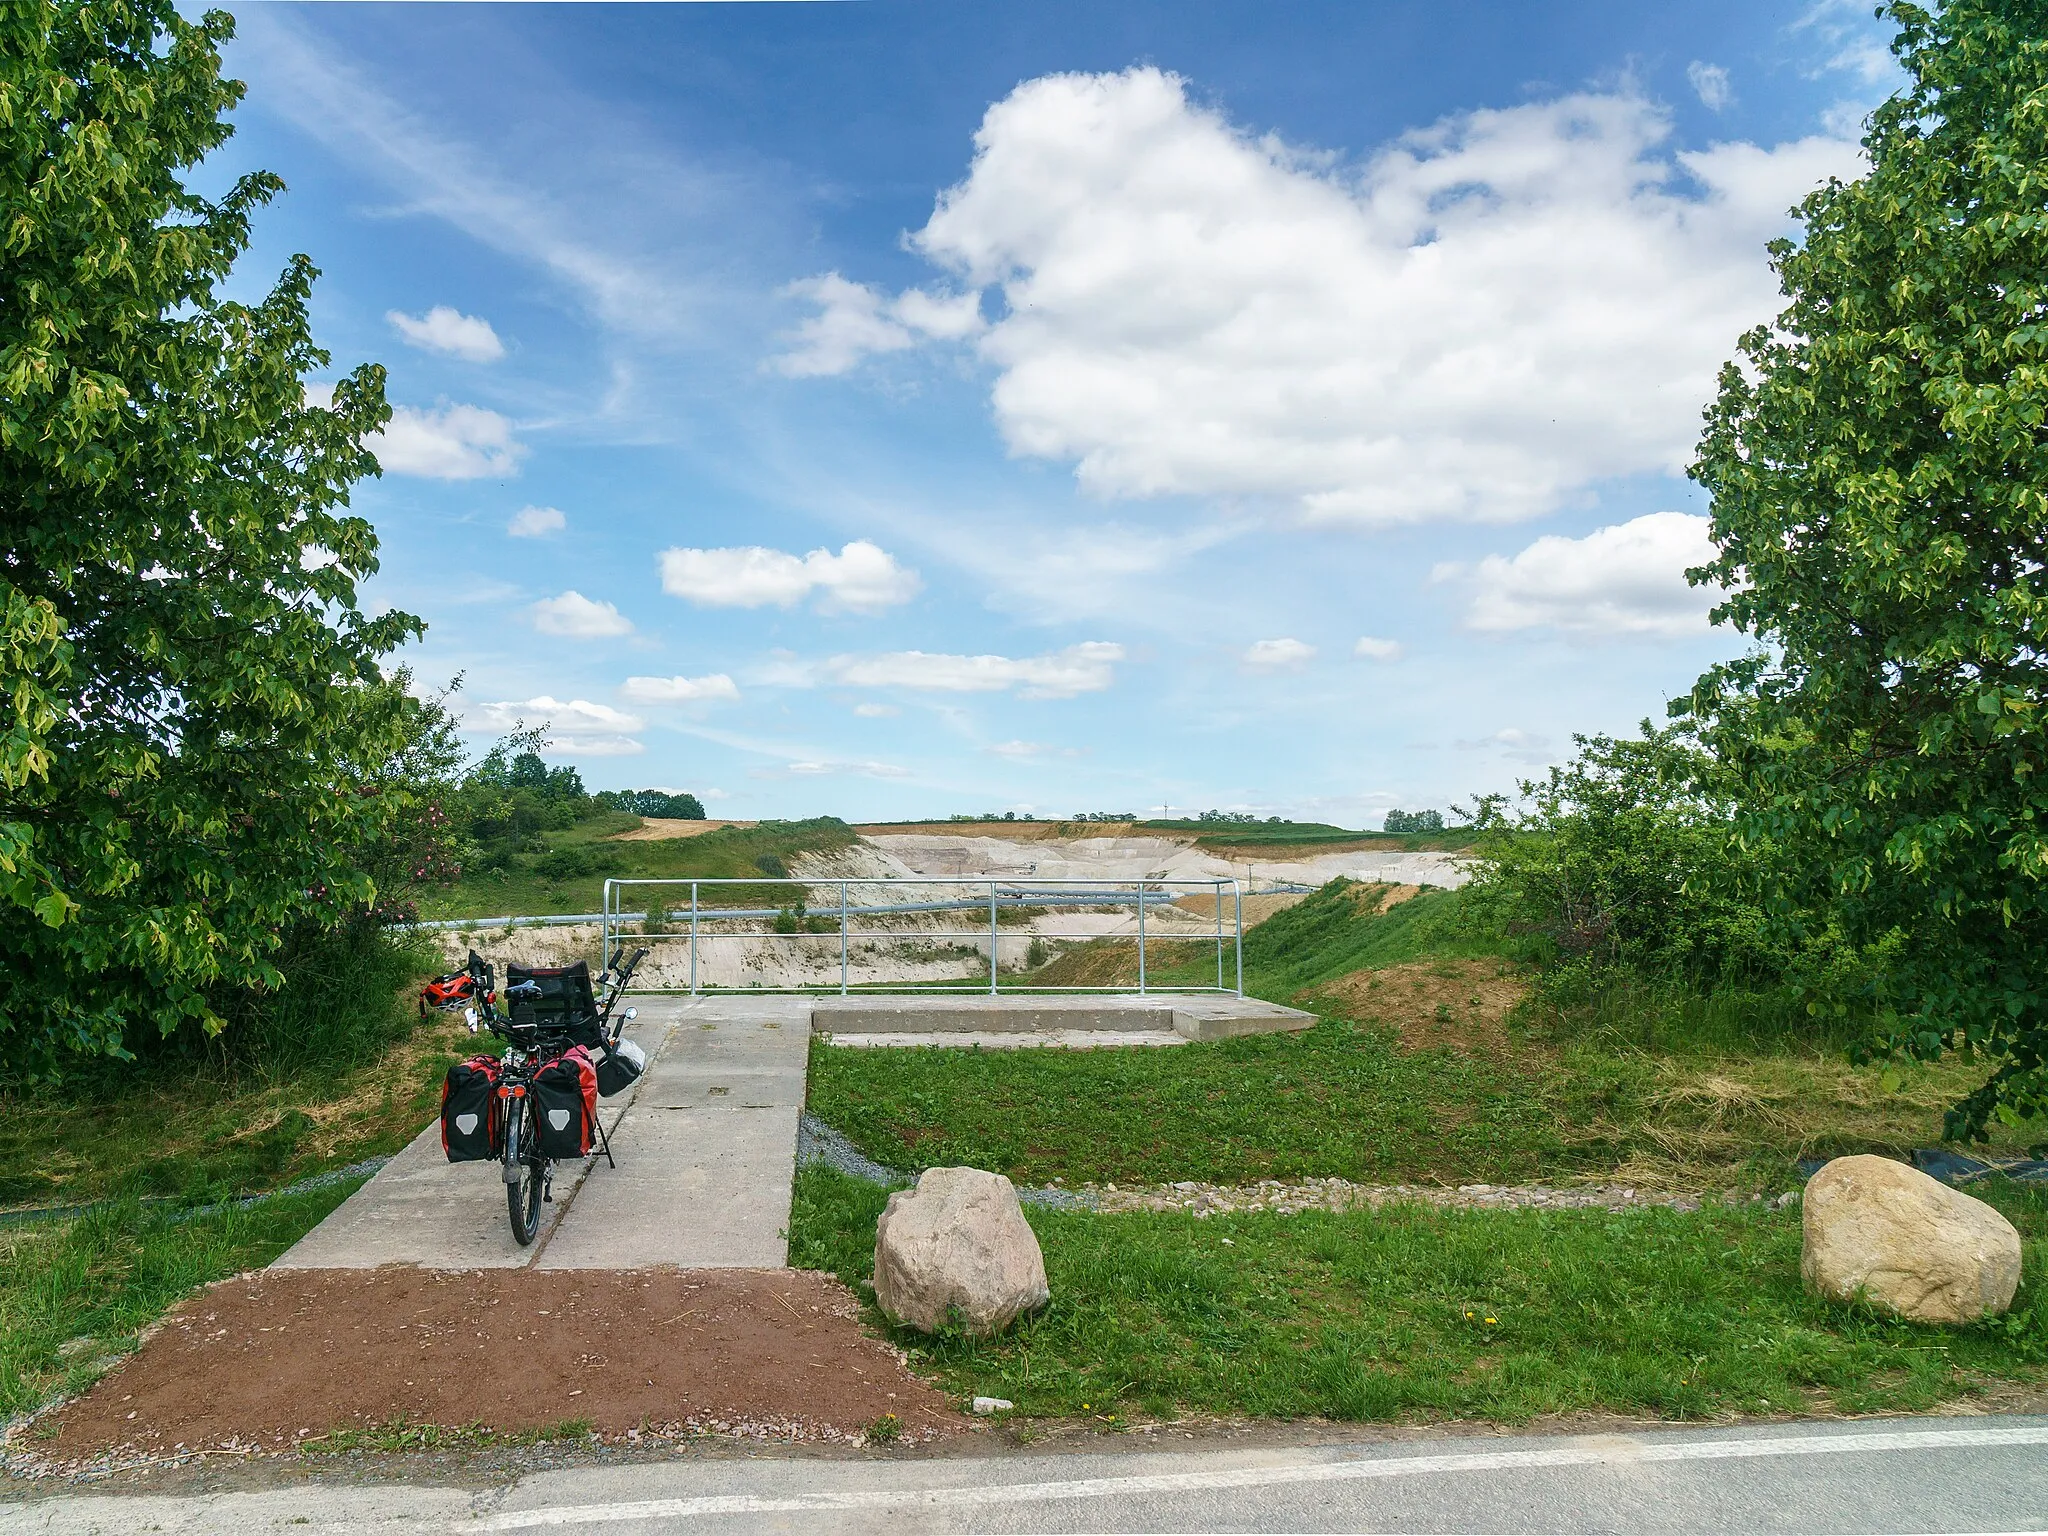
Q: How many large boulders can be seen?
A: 2